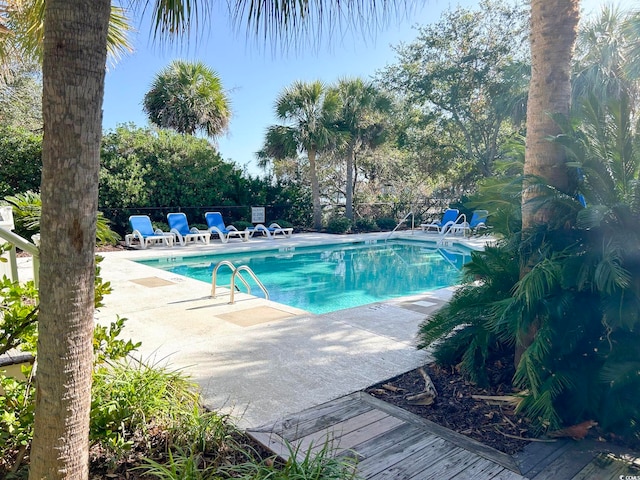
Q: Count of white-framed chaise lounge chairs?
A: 6